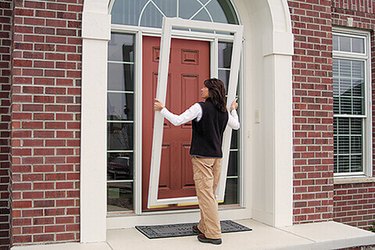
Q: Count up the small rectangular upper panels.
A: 2